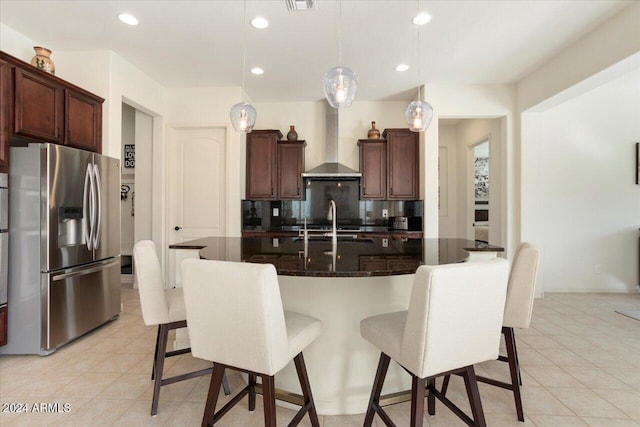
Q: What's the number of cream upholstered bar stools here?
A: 4